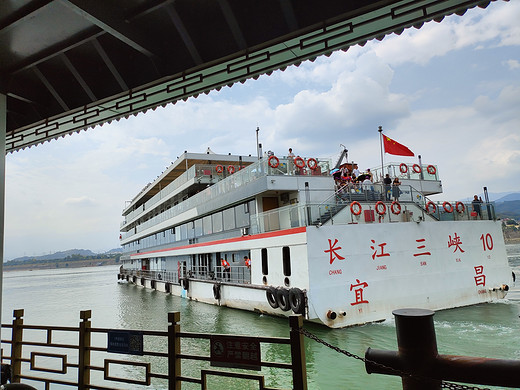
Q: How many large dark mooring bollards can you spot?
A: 1